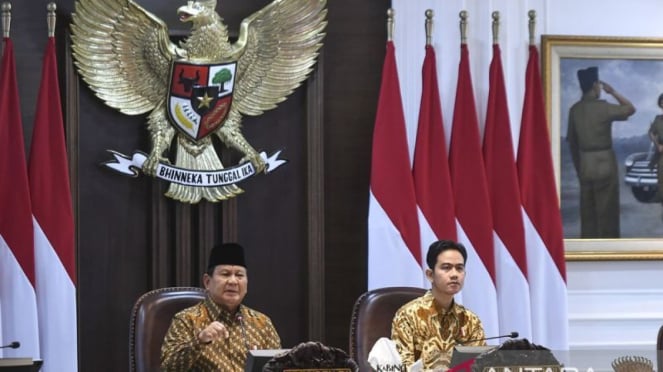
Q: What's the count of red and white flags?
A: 7